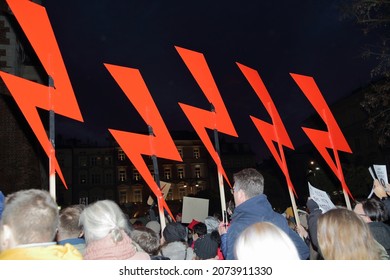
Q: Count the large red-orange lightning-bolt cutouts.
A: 5